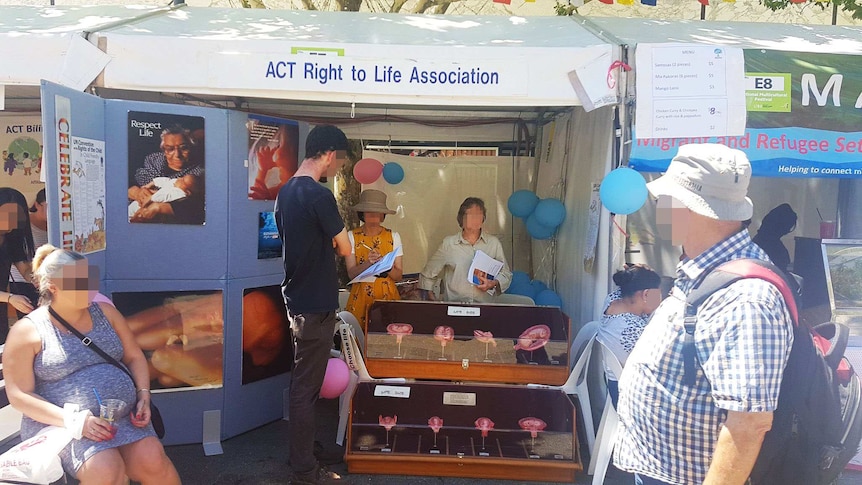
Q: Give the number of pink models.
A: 8